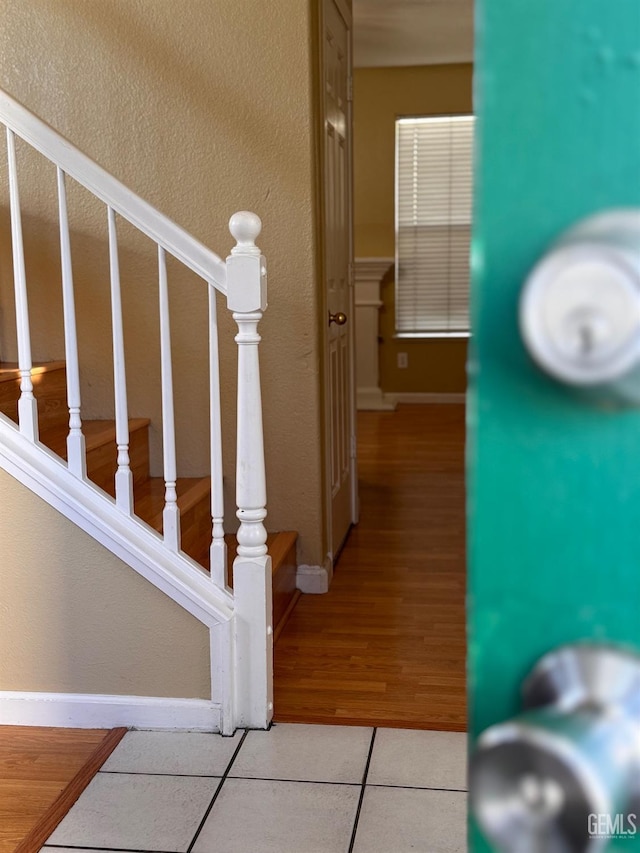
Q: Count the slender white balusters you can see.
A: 5